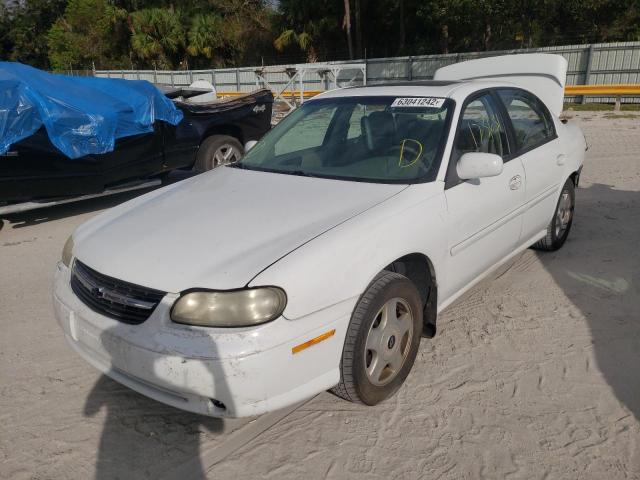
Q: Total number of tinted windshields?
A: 1